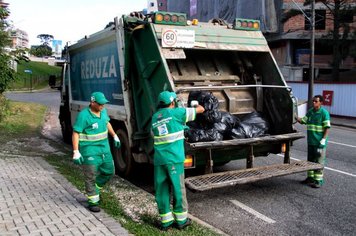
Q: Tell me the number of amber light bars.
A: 2